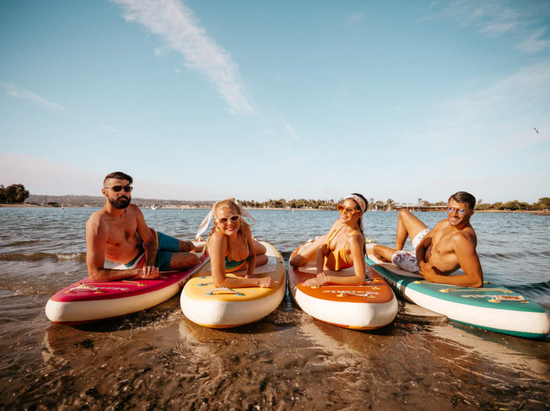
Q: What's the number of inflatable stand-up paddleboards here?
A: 4